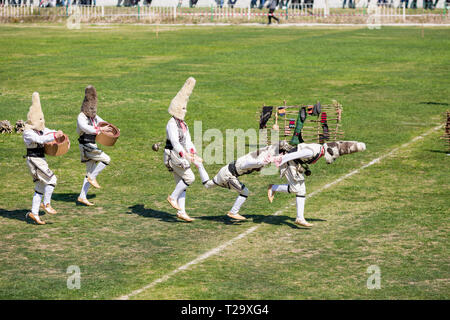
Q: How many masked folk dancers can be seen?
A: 5